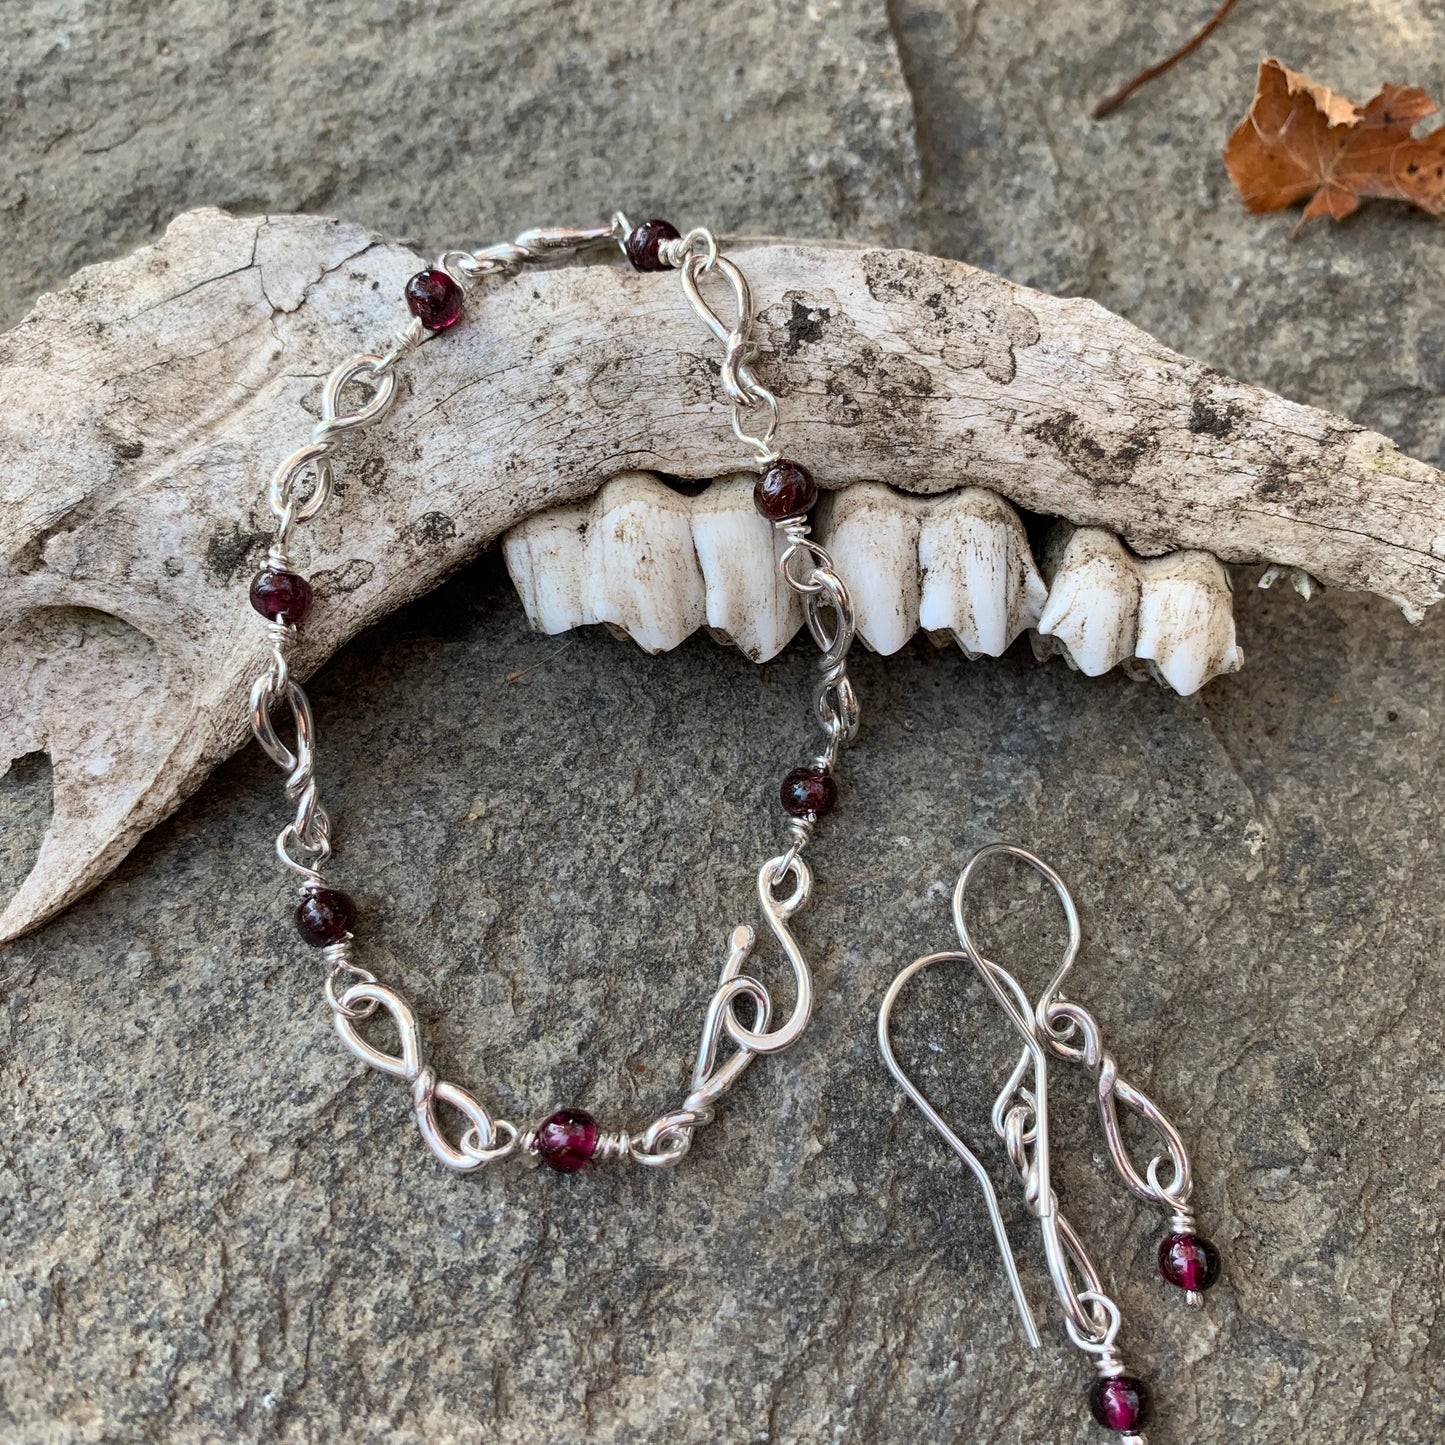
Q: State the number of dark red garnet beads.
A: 9